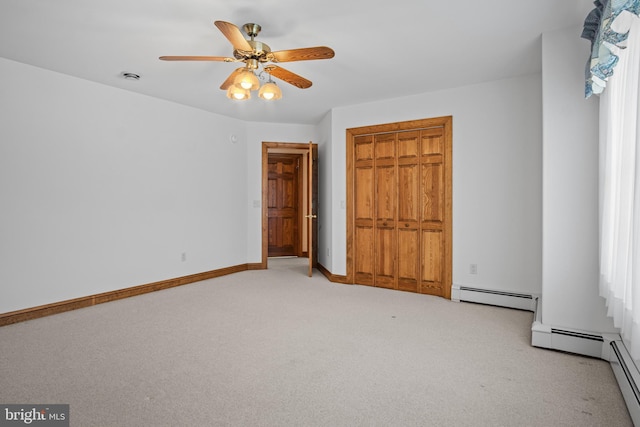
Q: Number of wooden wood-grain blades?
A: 5